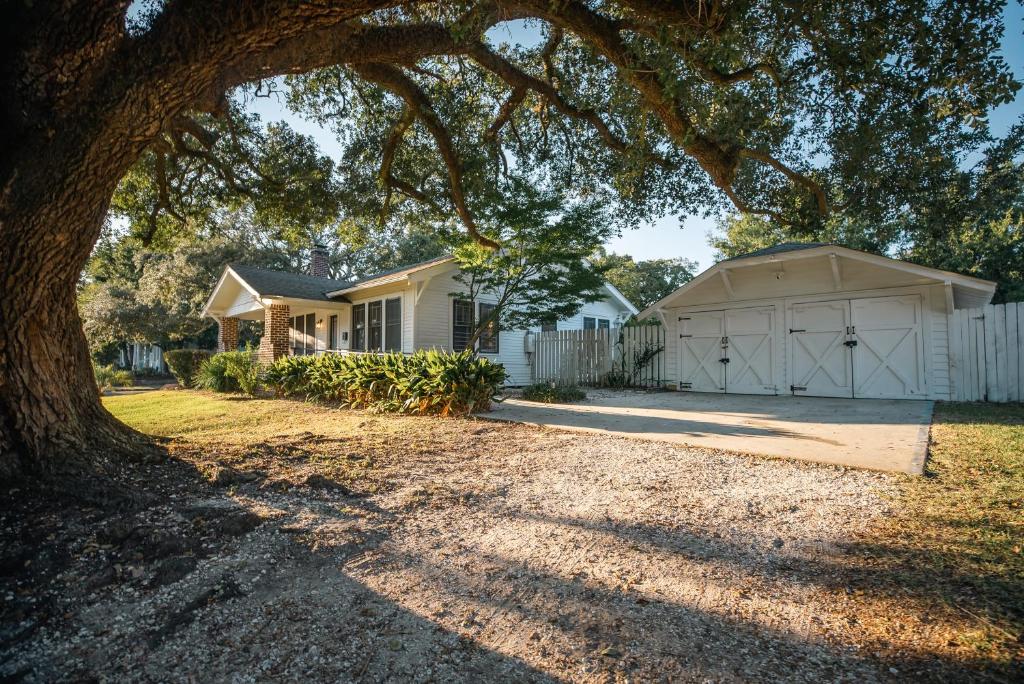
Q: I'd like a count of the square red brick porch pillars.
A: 2